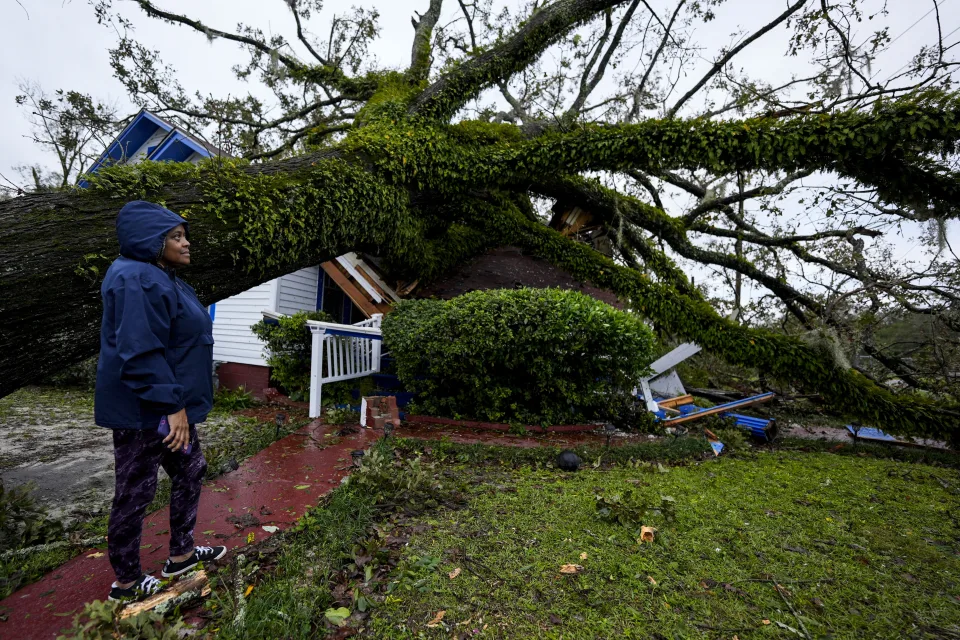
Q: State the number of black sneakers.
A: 2